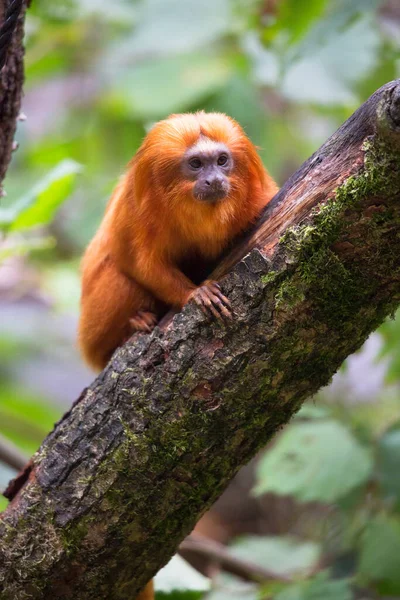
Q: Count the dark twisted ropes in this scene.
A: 1